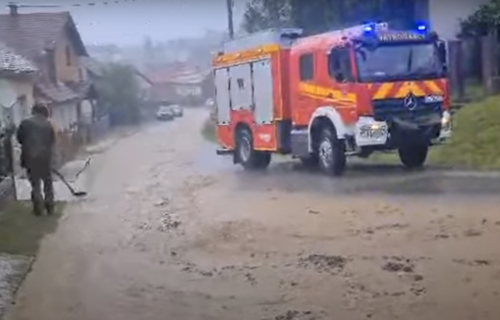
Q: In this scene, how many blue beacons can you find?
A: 2